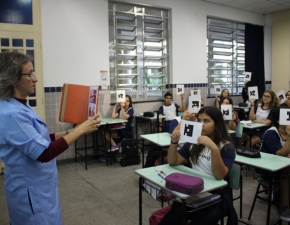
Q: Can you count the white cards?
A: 11